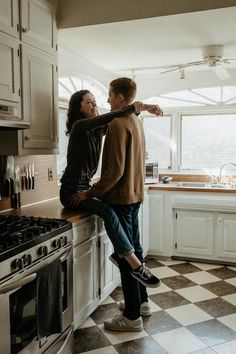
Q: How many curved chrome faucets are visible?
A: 1